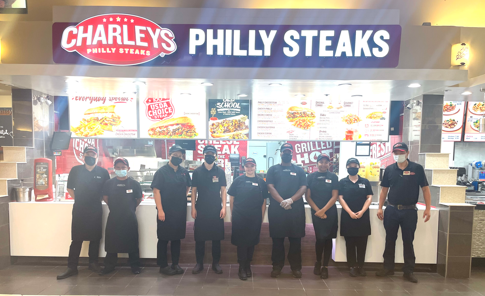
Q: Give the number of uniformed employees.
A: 9